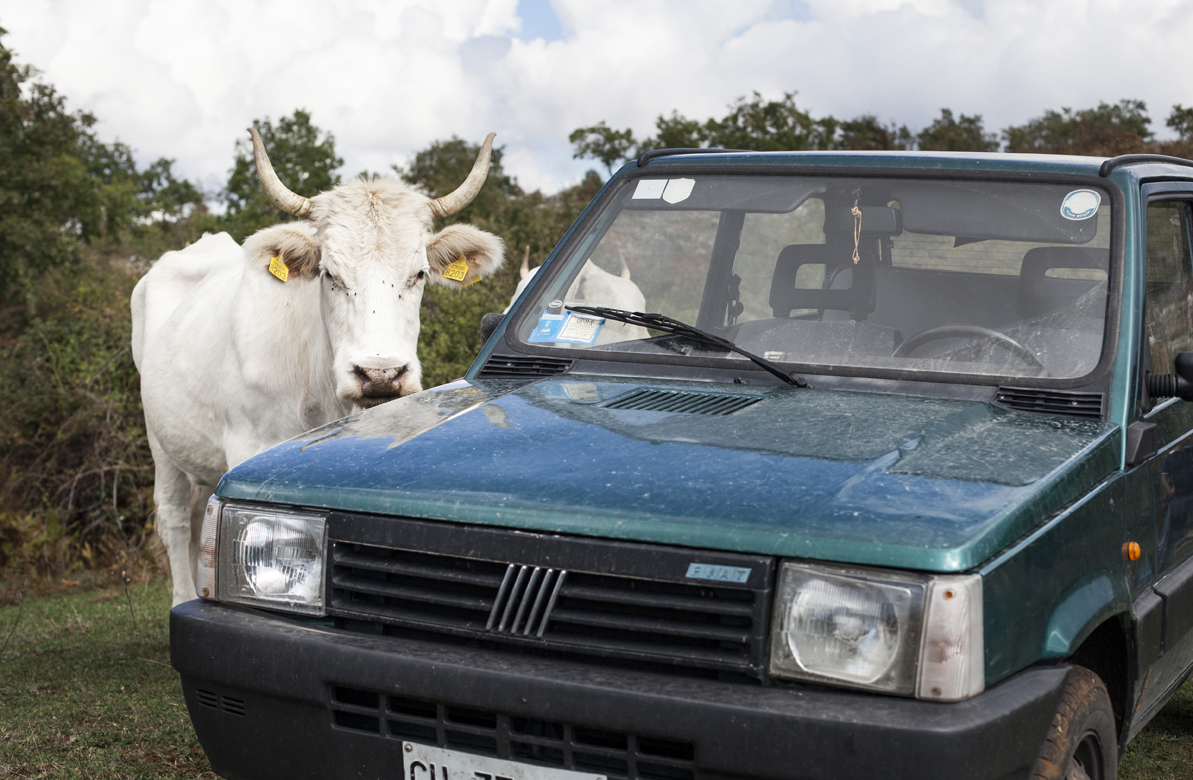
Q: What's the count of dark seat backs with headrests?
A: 2